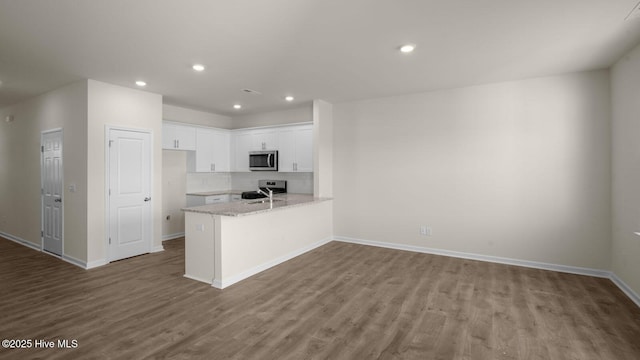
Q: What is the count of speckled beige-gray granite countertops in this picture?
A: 2